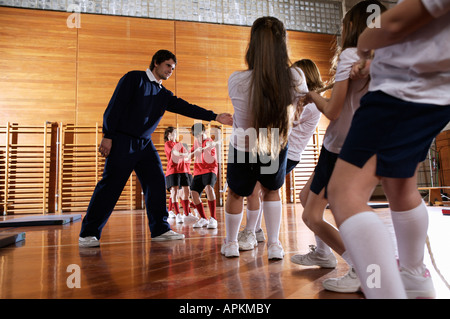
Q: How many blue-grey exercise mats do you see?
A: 2